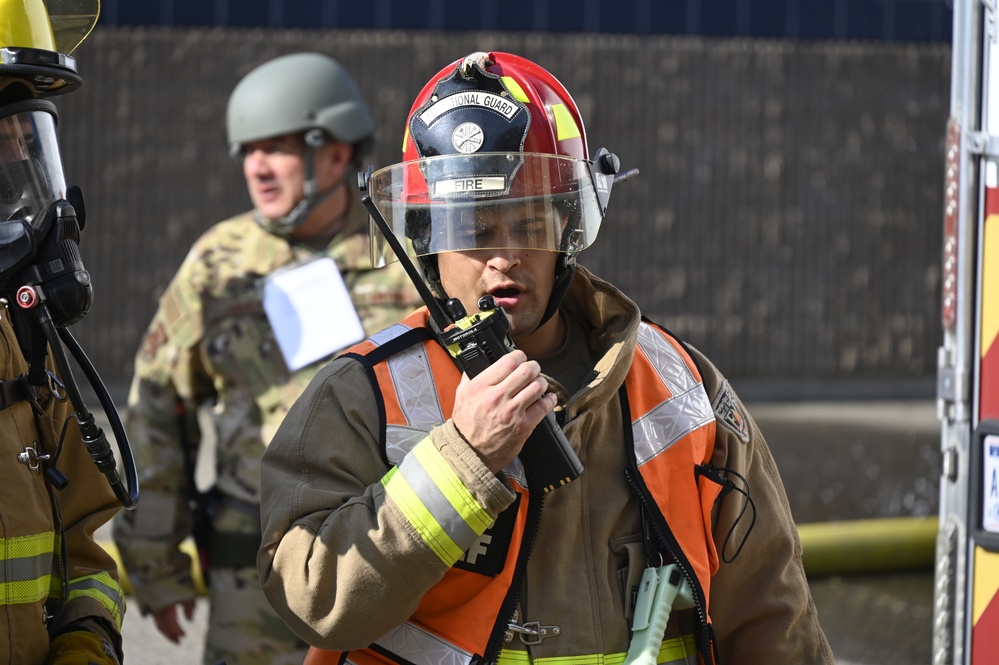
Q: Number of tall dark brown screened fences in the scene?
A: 1